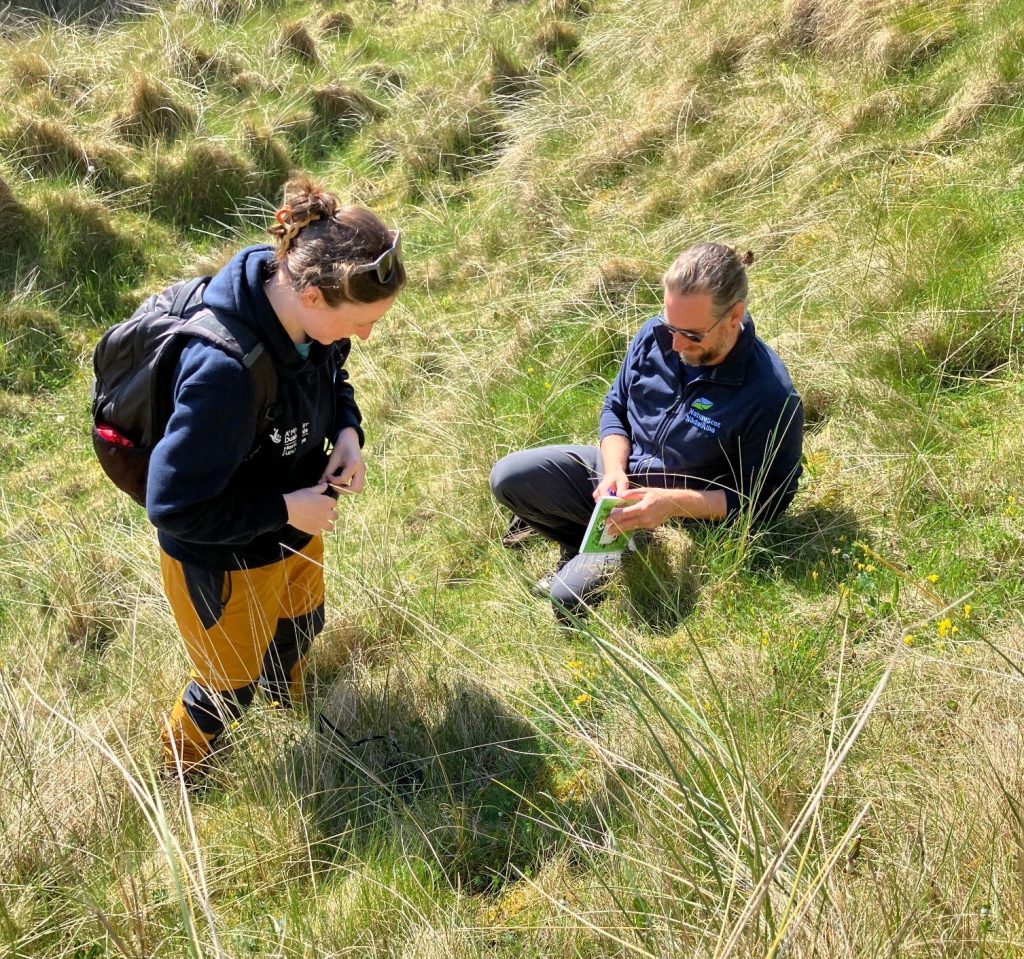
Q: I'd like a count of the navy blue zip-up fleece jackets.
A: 1